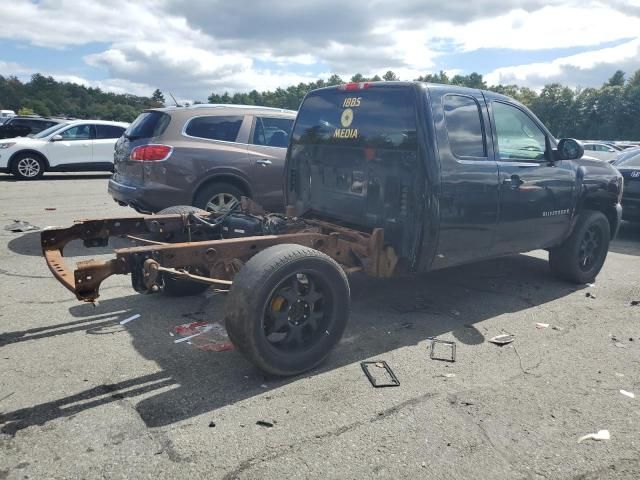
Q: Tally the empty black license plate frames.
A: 2